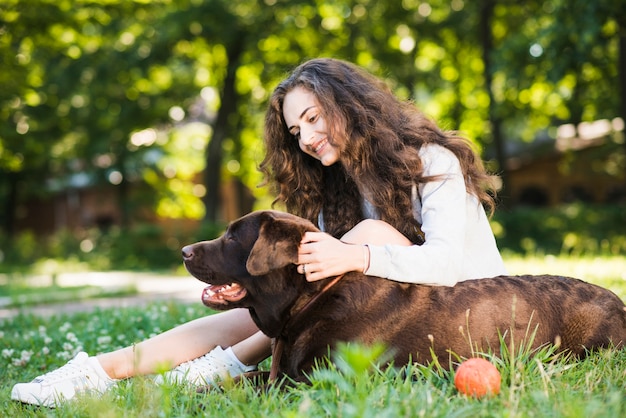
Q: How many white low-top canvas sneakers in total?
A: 2